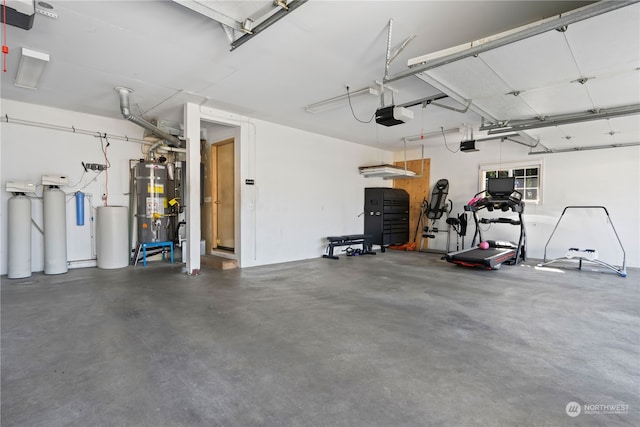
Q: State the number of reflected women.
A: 0